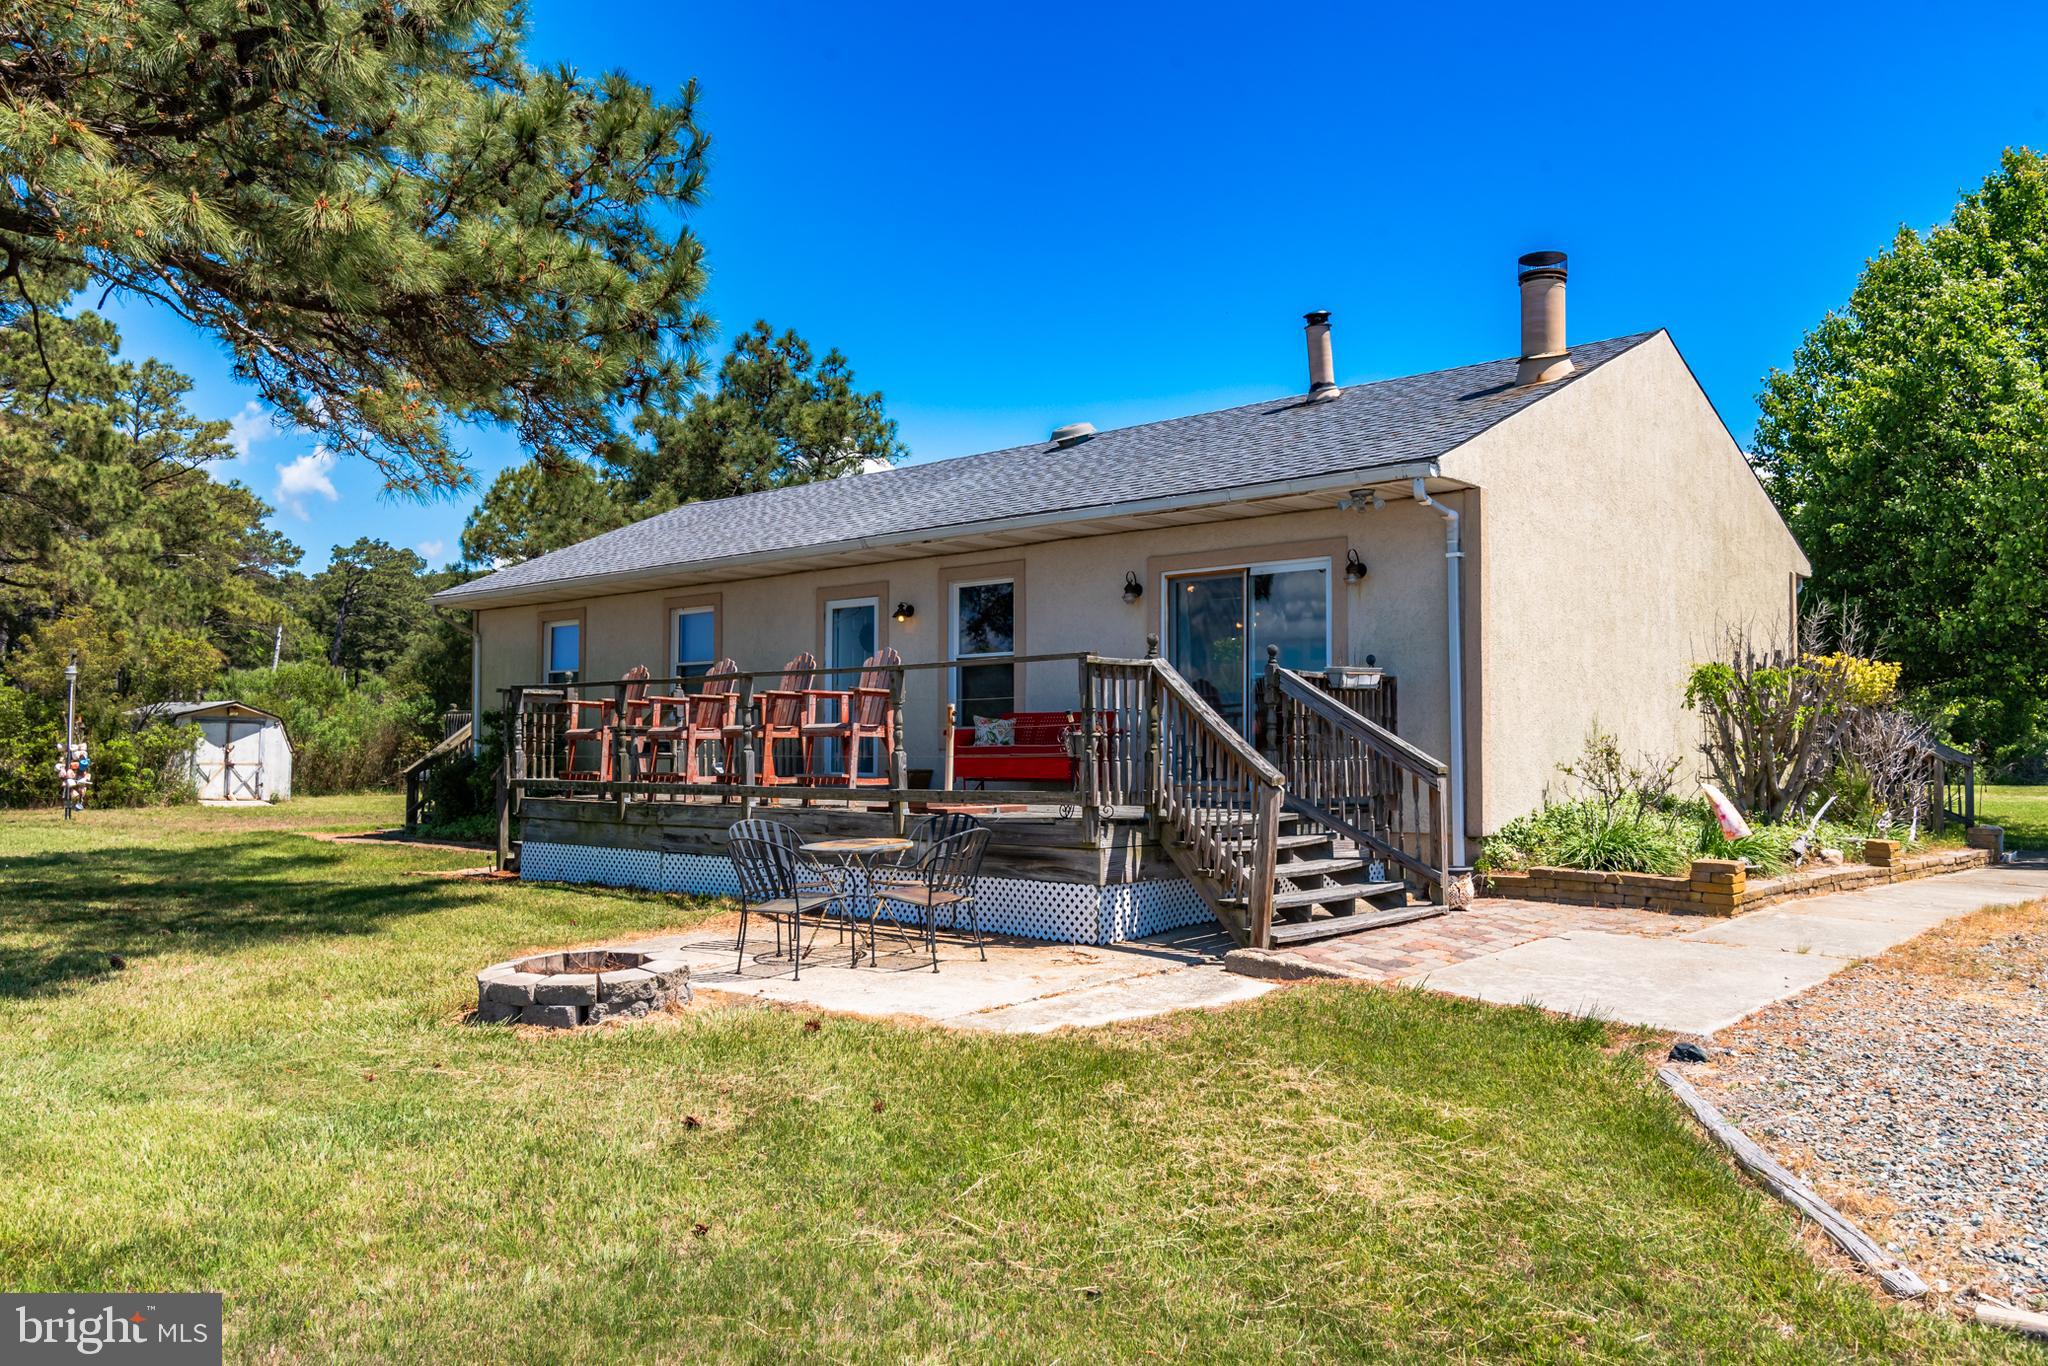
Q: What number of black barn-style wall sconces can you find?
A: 3